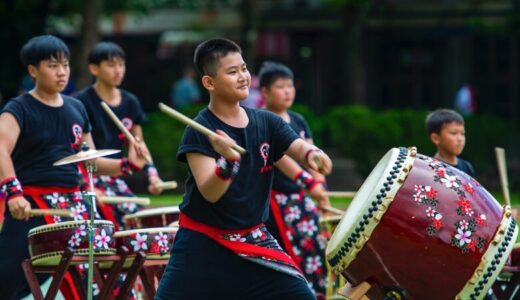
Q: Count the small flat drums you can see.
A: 3